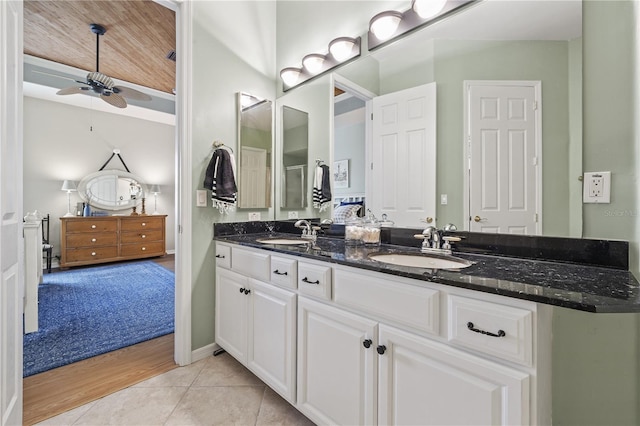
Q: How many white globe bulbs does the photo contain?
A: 5